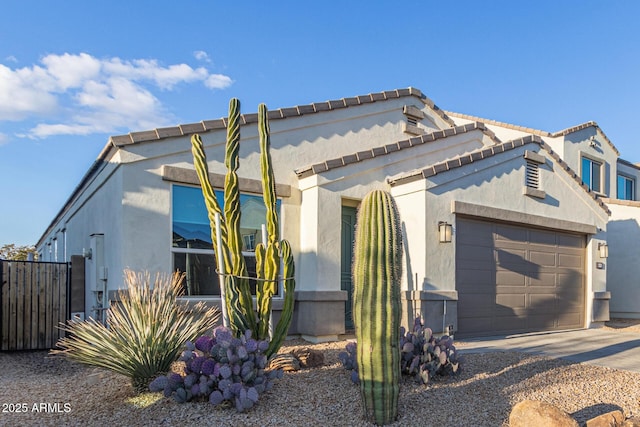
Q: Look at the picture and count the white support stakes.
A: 2